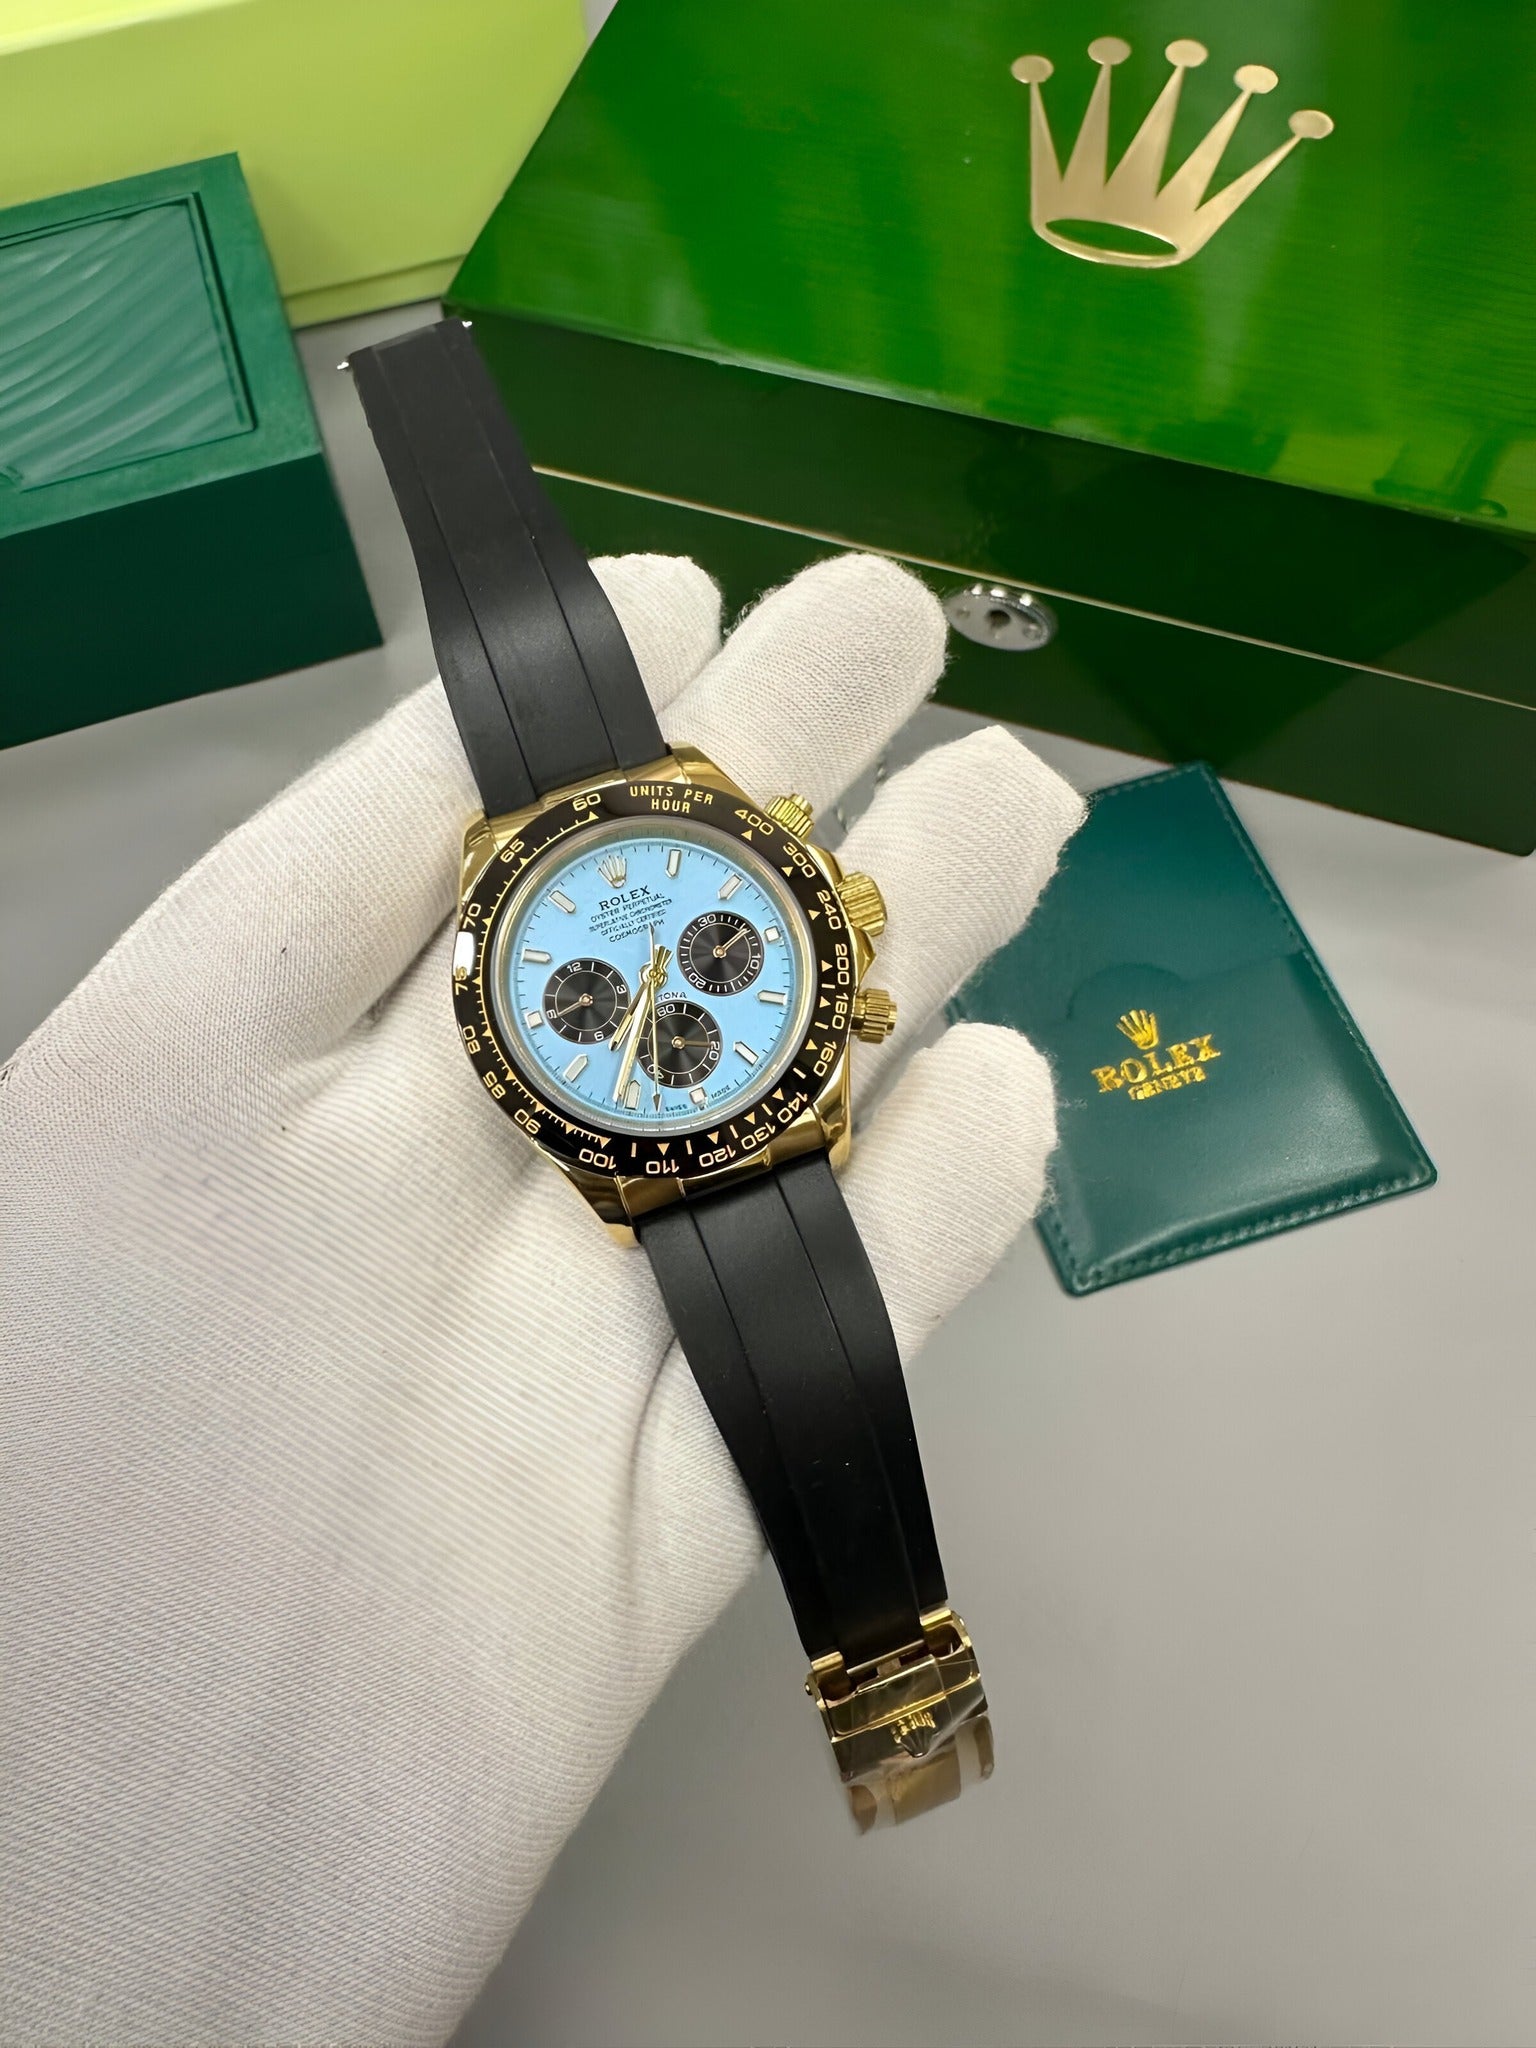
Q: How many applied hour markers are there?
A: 11